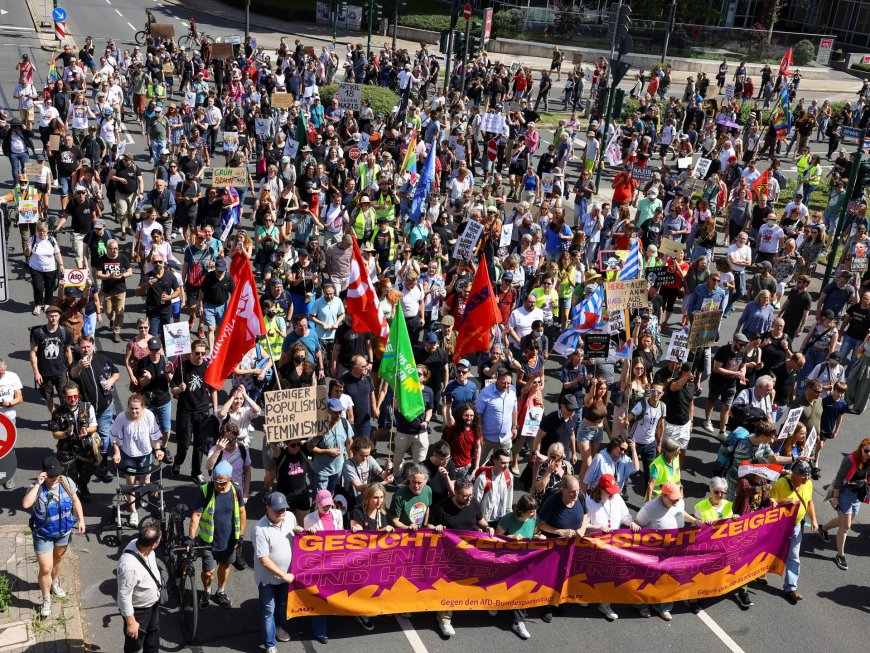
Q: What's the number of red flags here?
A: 5